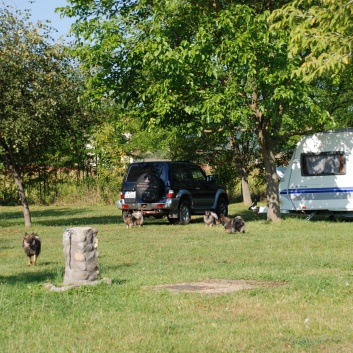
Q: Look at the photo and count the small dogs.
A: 4